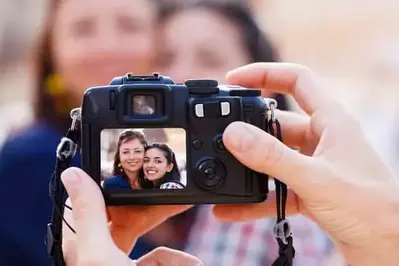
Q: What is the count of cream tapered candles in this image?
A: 0